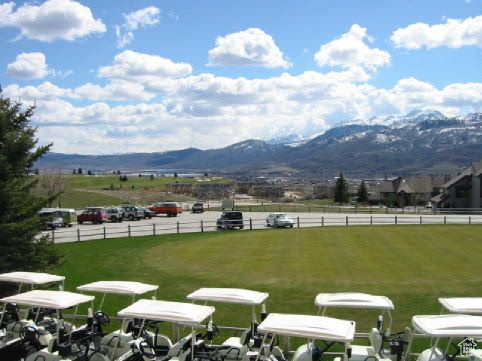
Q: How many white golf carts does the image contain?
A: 9